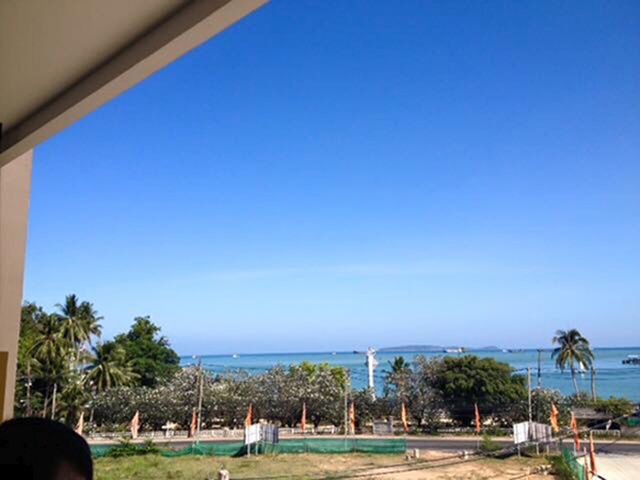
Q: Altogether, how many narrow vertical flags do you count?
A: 11